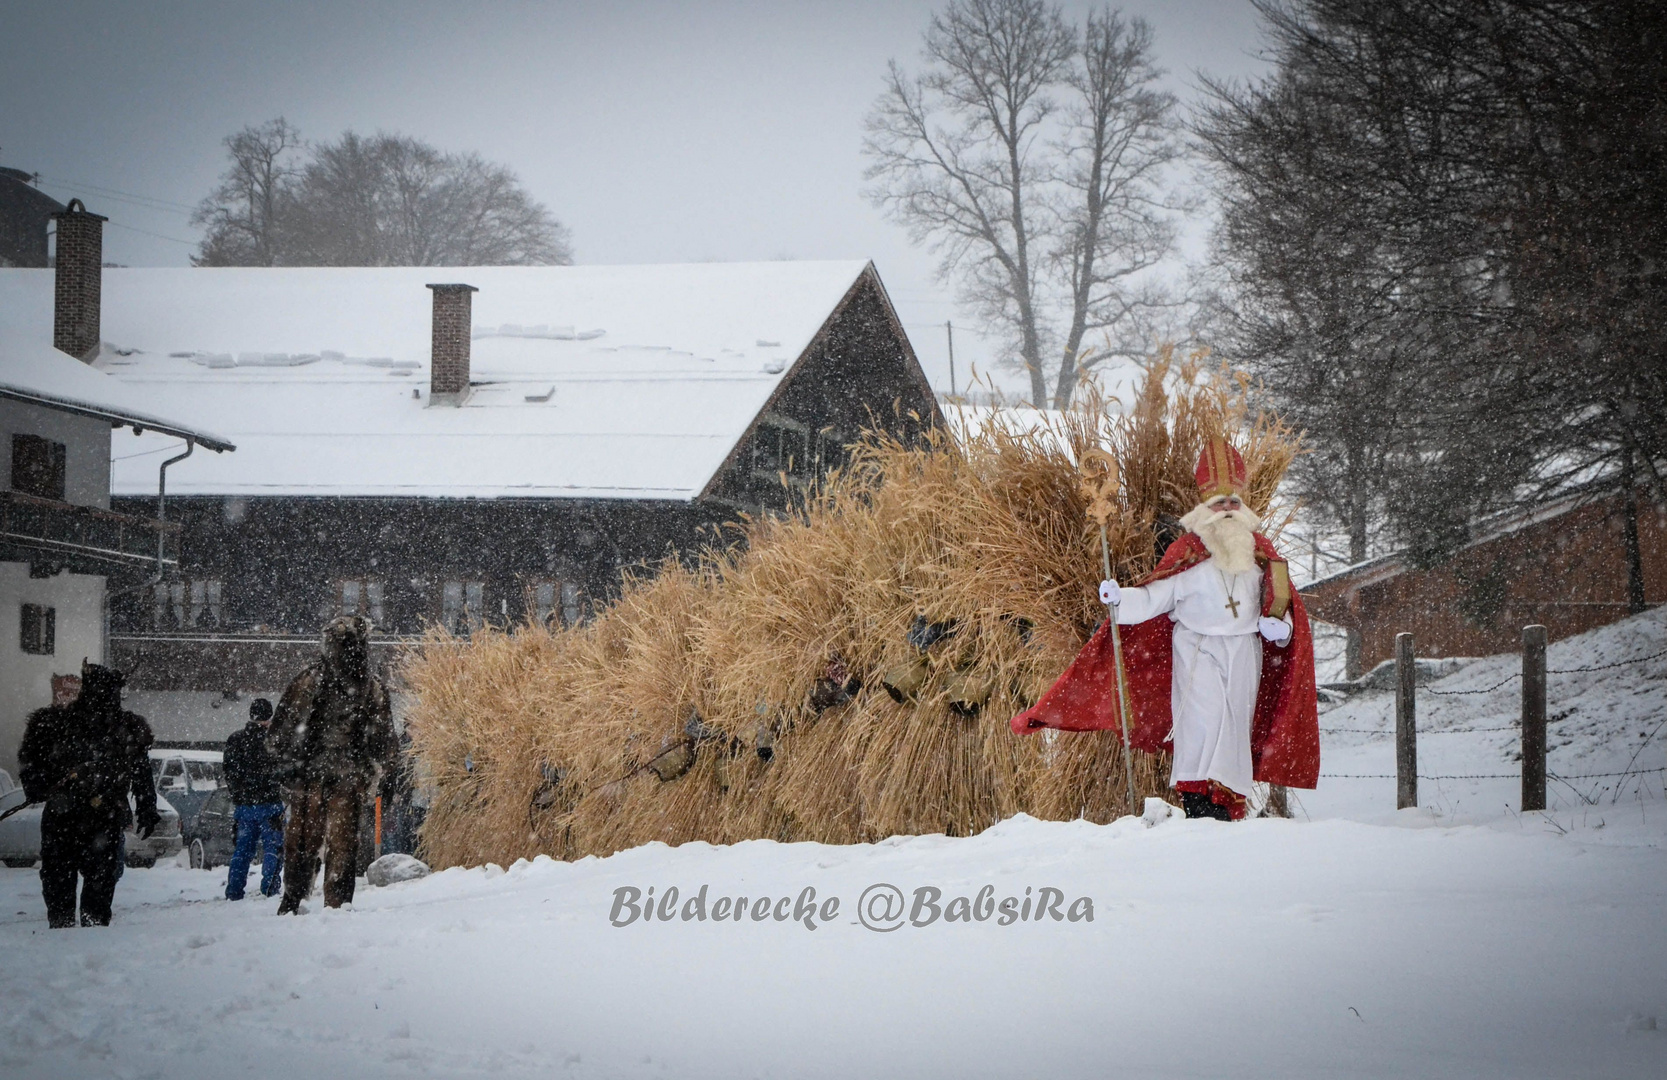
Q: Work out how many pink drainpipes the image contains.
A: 0